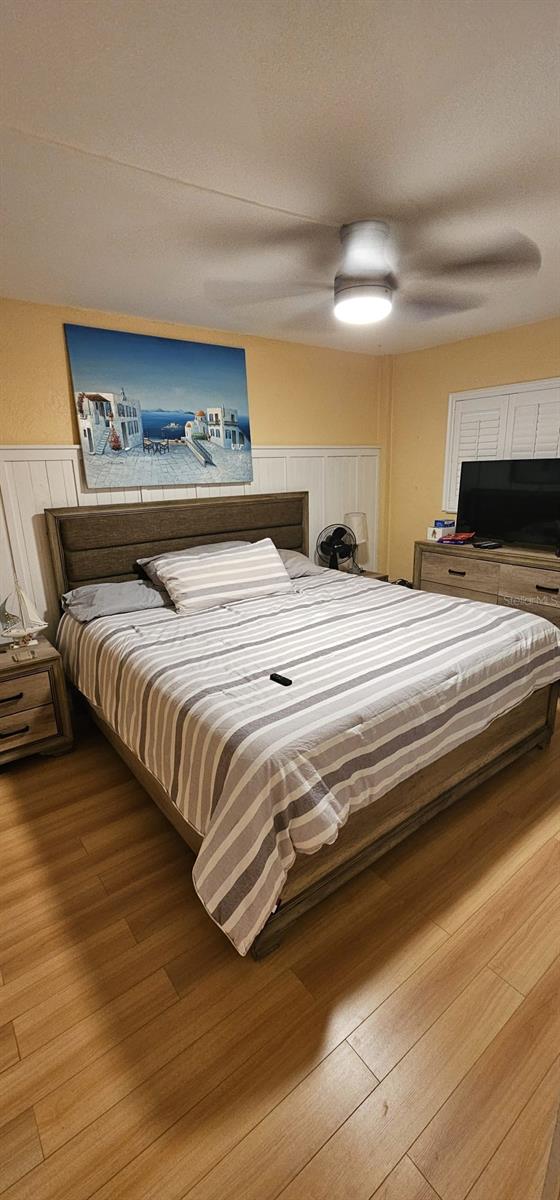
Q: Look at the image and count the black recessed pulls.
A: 4